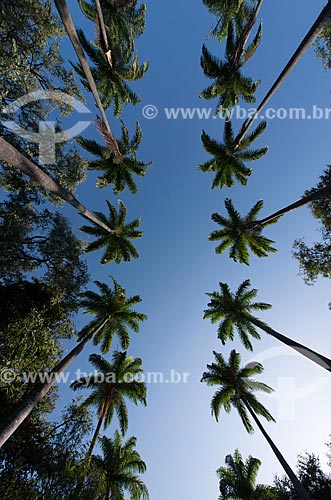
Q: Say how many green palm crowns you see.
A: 14